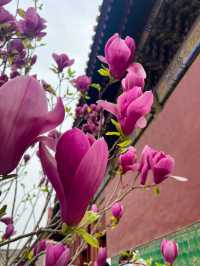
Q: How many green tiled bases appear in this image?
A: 1